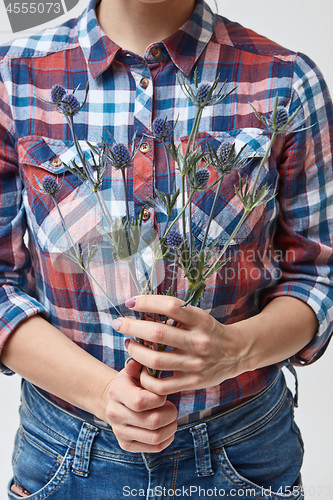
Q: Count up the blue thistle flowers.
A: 10